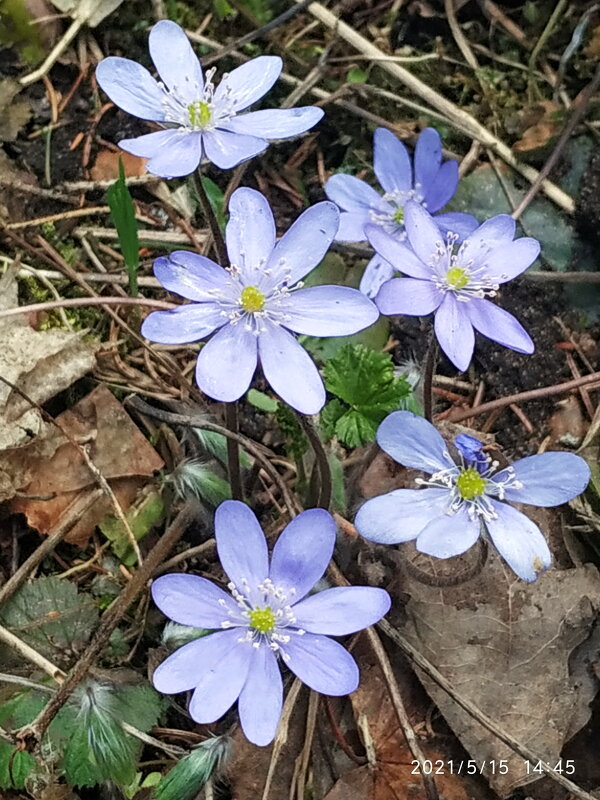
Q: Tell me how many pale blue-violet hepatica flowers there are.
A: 6